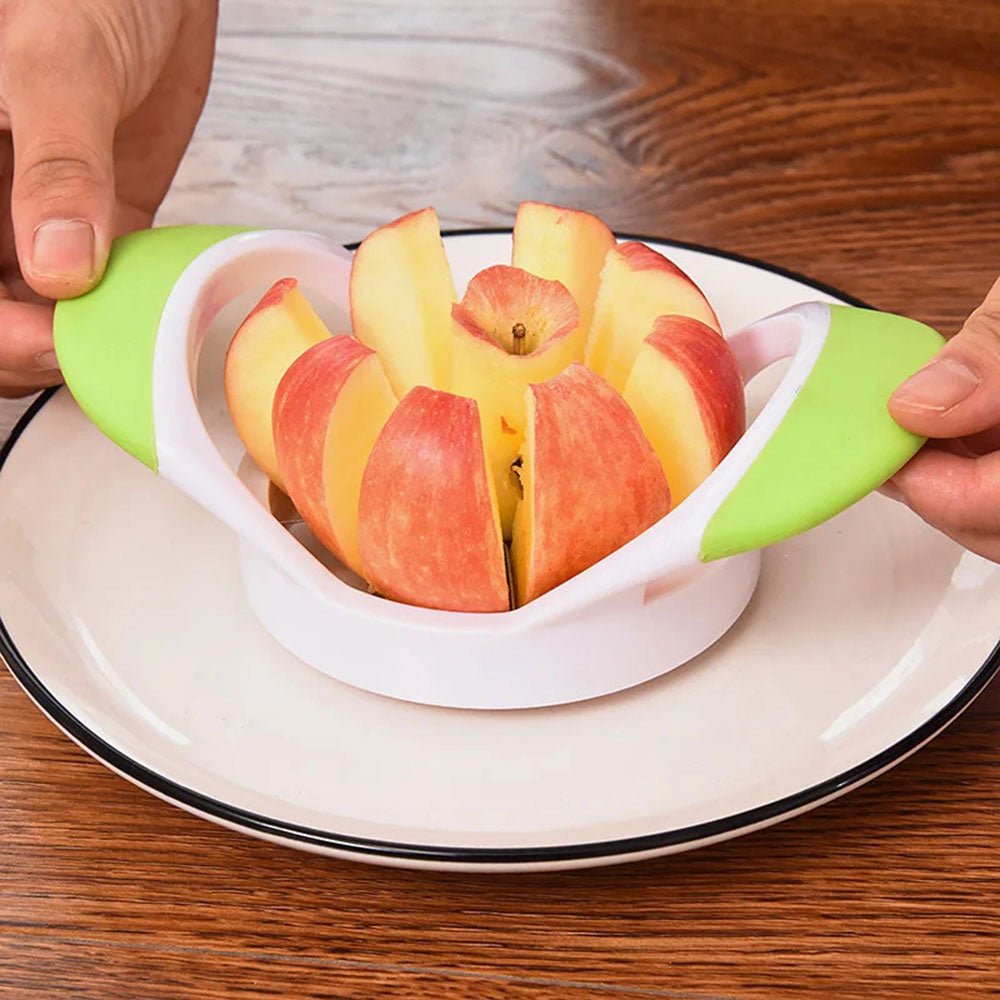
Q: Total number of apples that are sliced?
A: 1